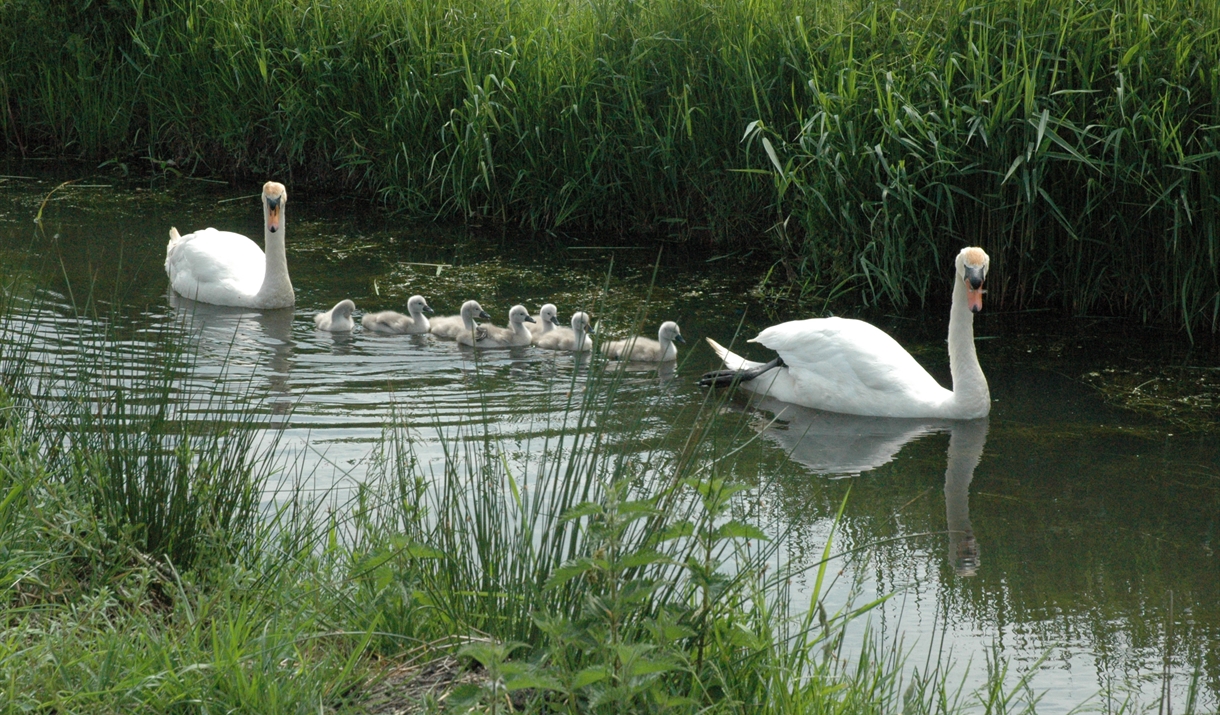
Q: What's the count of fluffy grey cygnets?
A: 7